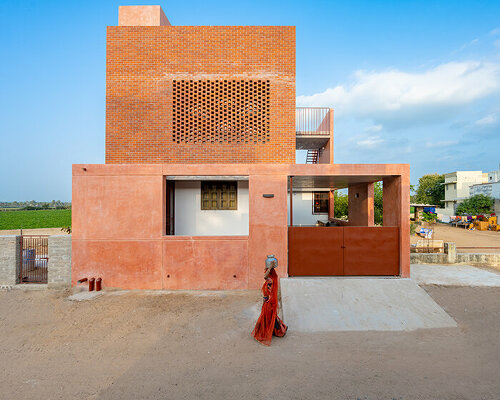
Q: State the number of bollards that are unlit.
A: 2